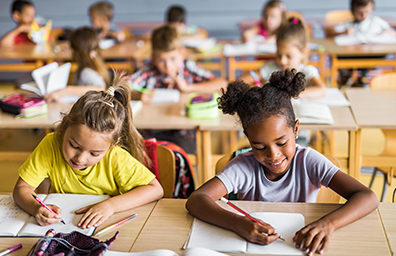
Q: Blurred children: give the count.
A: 8